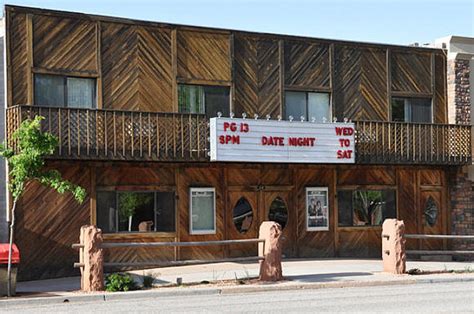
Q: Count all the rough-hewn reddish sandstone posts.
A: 3